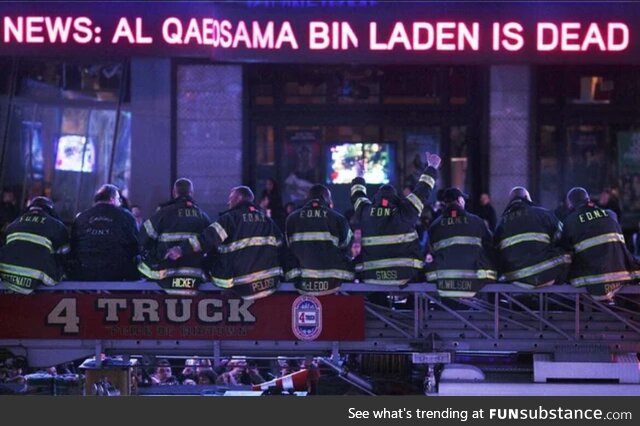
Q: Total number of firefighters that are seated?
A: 9